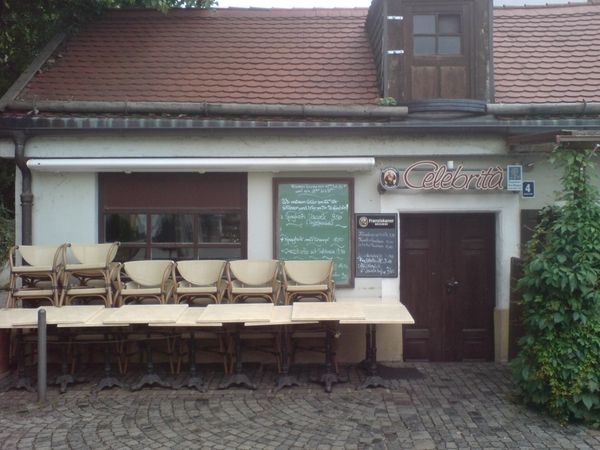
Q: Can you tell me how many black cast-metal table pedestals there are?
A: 9